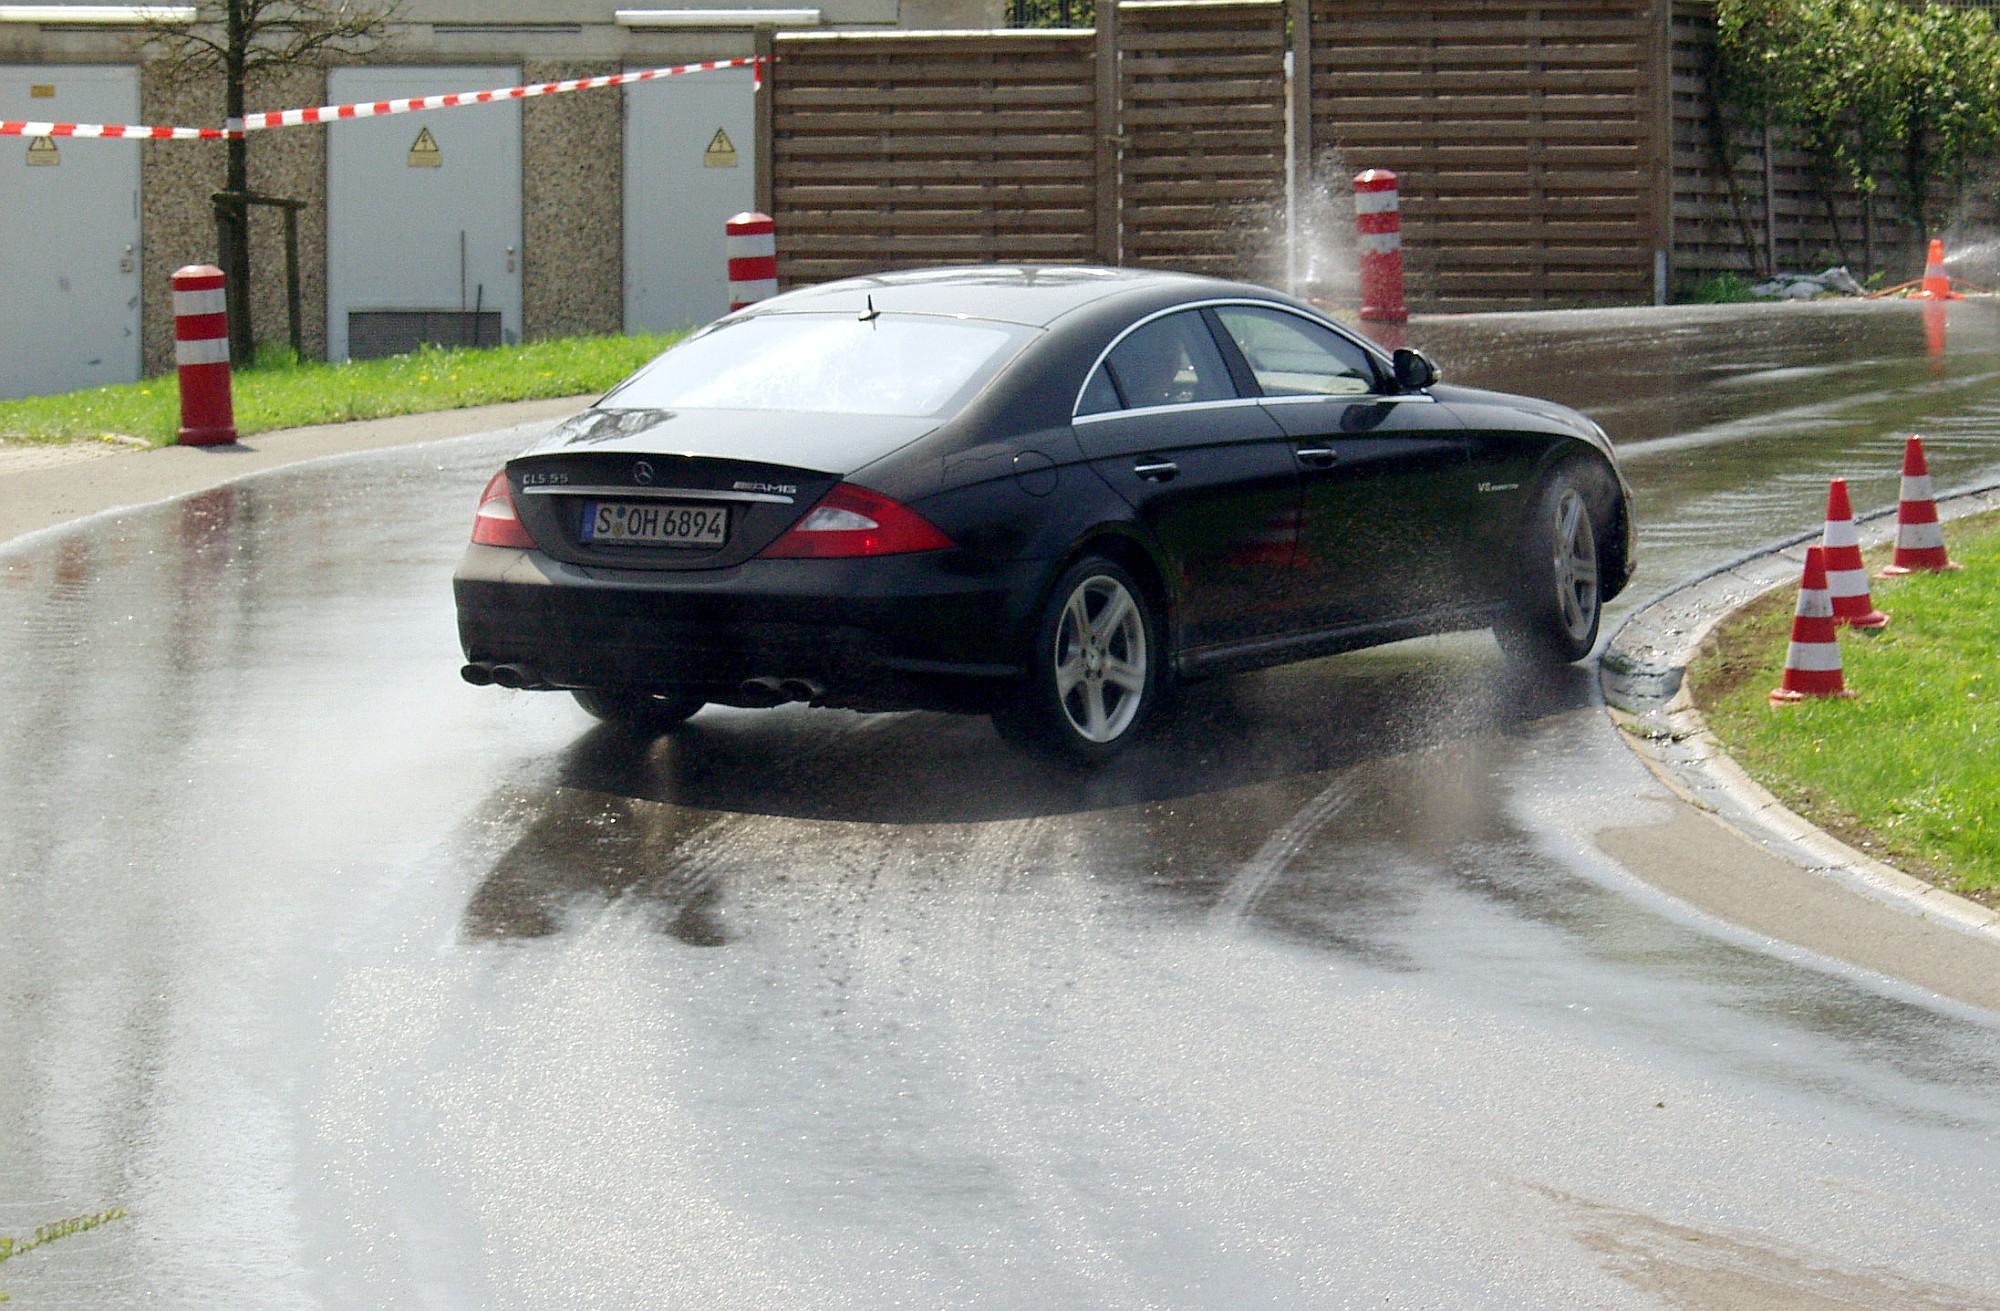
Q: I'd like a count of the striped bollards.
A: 3